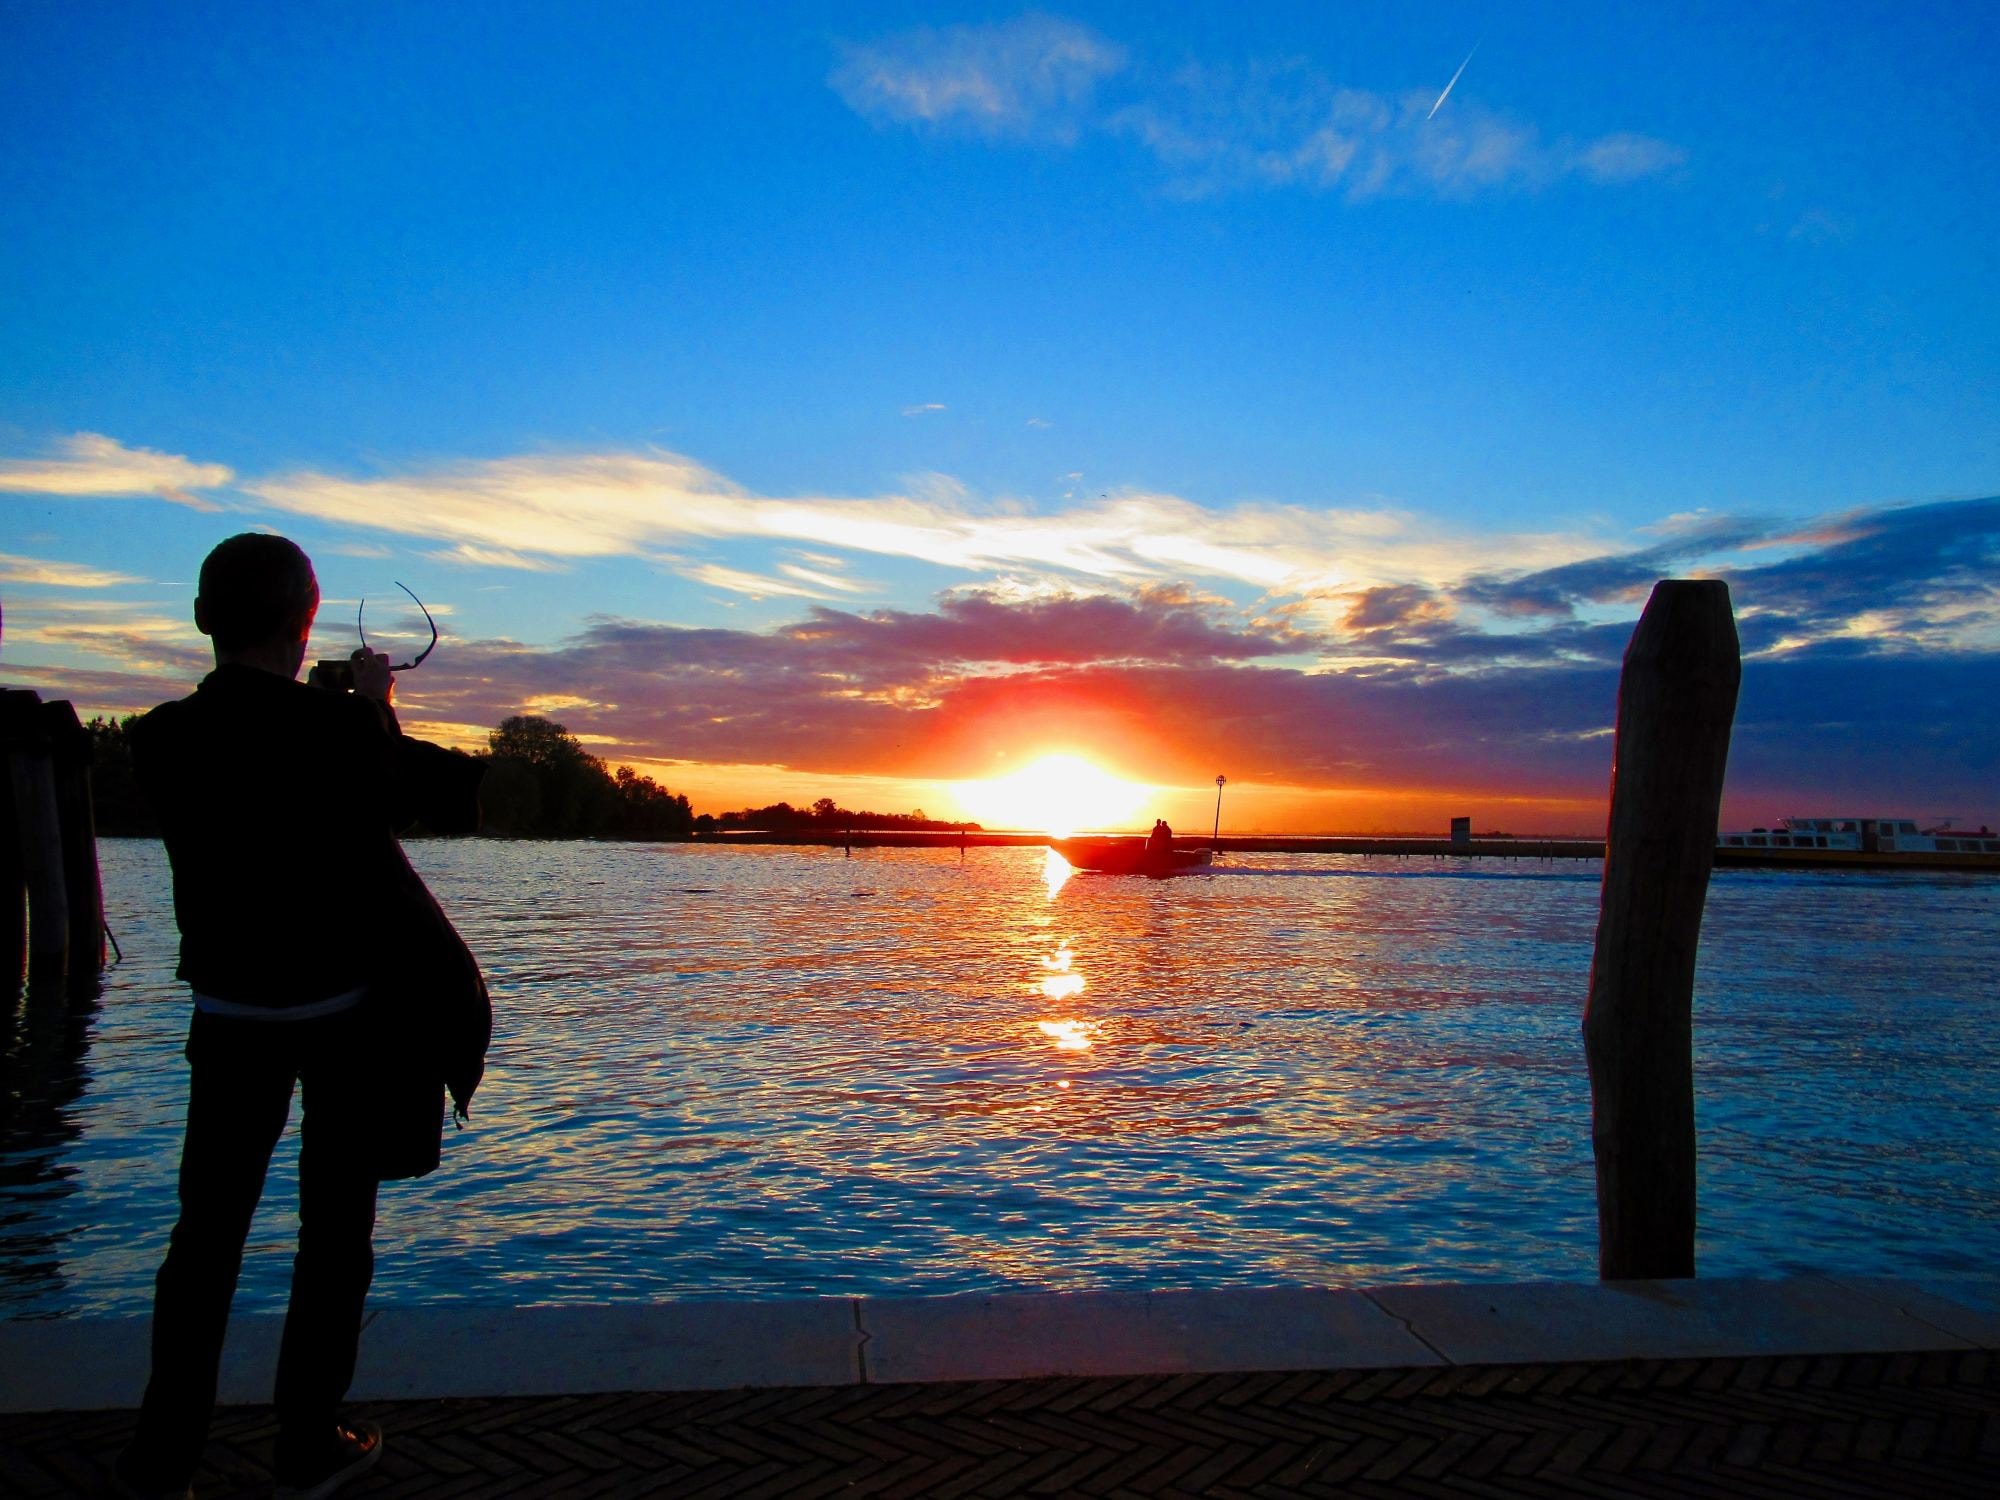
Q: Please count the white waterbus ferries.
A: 1